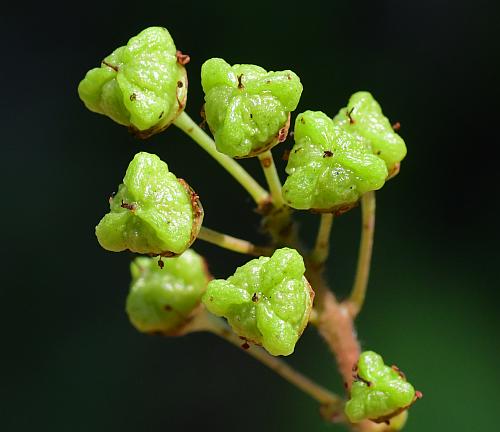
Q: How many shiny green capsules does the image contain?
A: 8